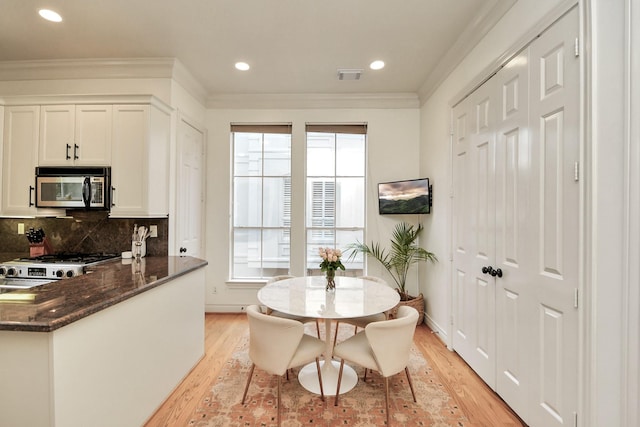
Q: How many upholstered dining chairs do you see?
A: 4